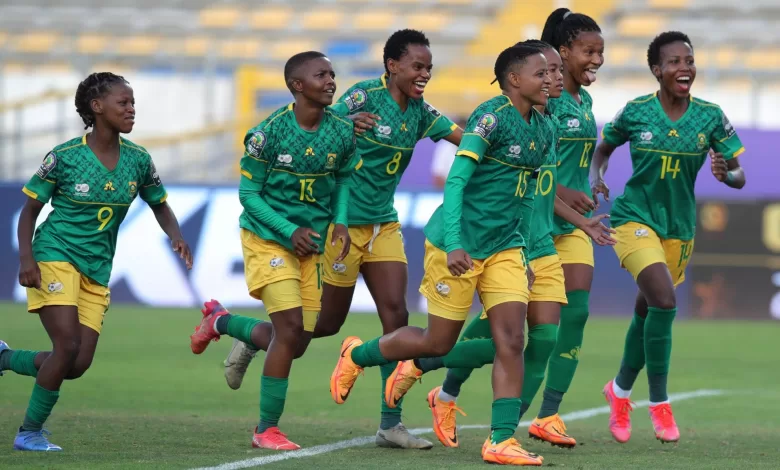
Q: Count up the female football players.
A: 7